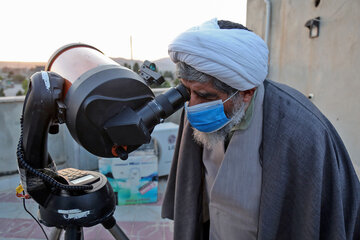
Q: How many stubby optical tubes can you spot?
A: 1